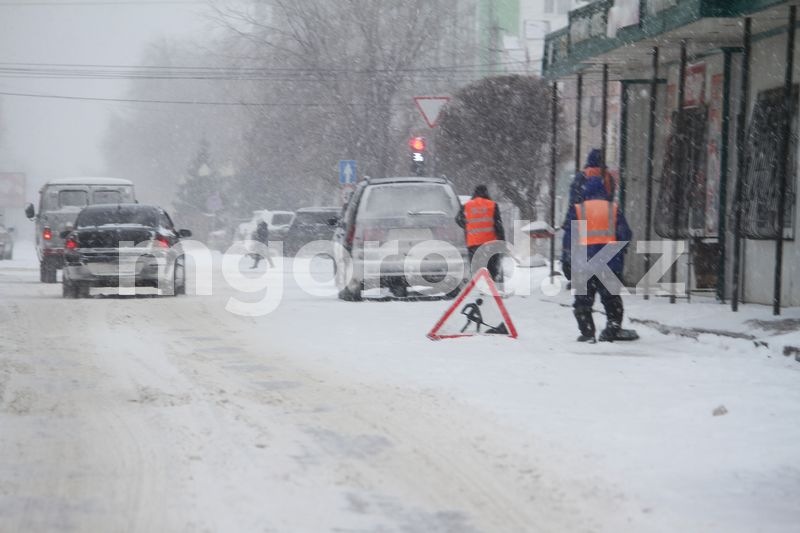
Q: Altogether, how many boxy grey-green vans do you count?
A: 1